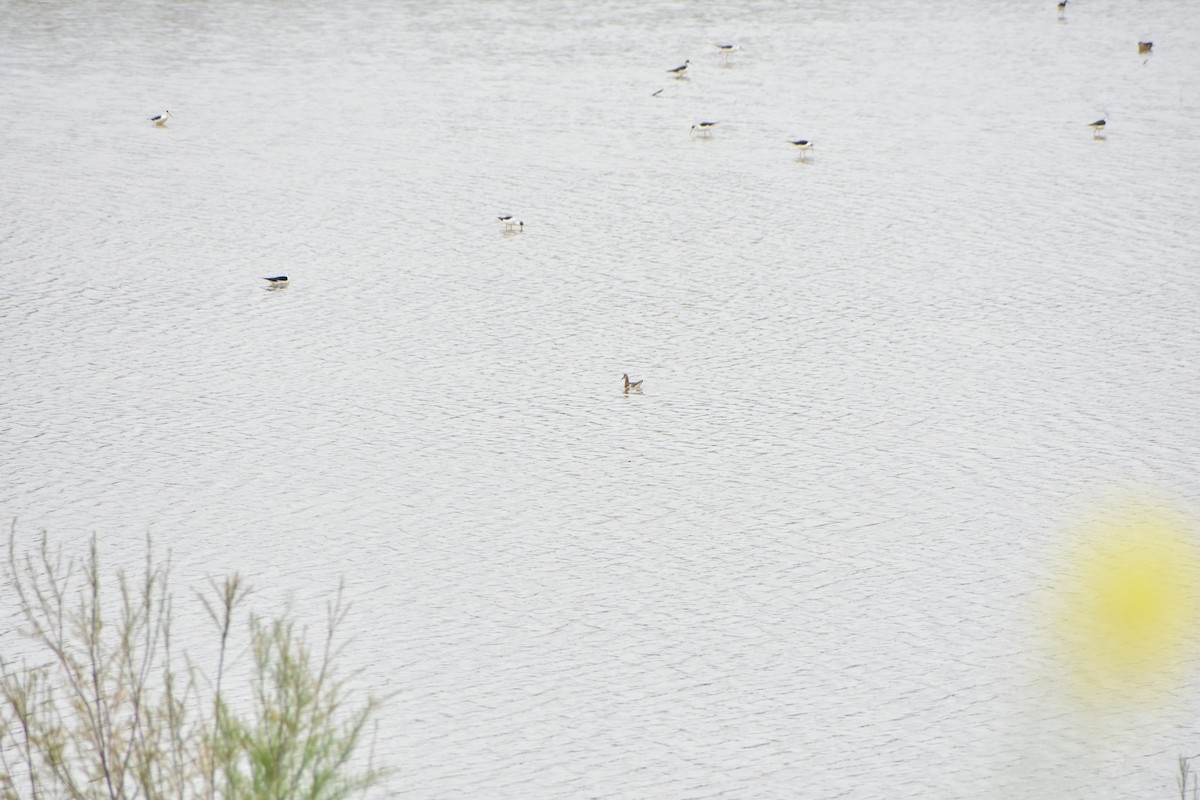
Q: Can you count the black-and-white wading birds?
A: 9